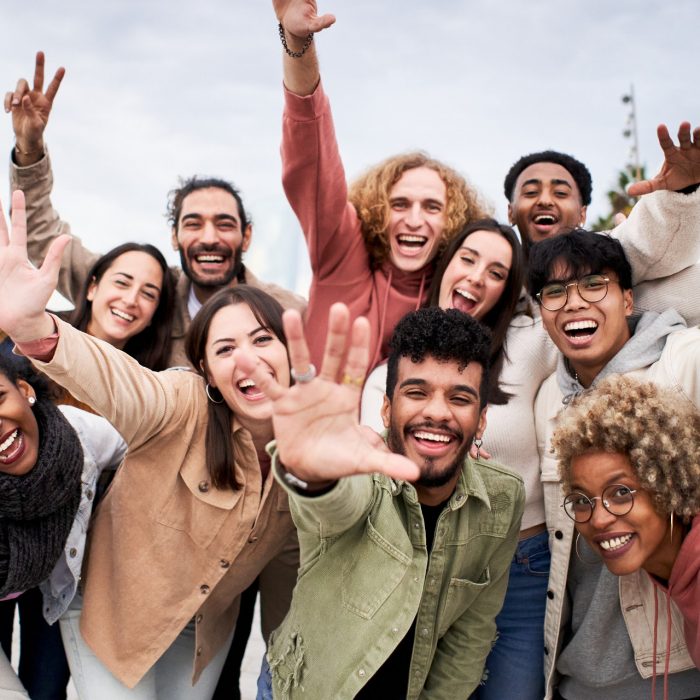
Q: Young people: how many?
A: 10